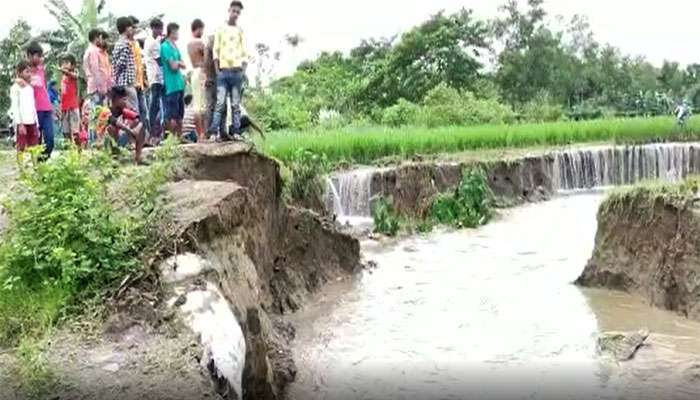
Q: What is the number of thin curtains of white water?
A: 2